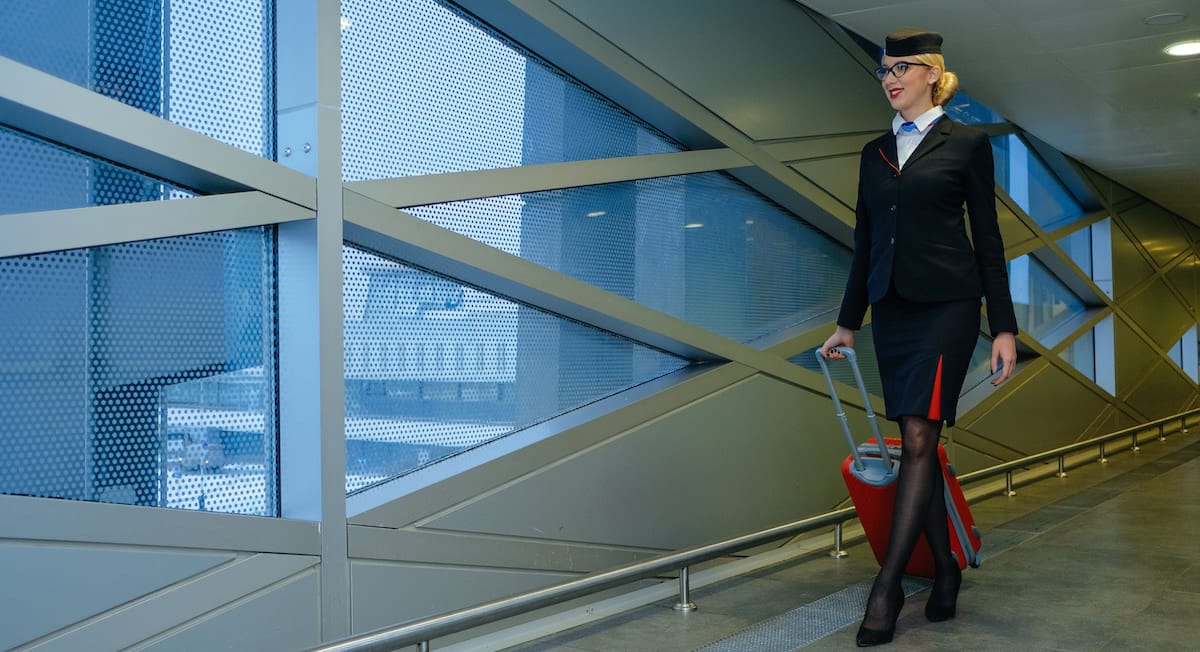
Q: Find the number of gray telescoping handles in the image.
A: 1